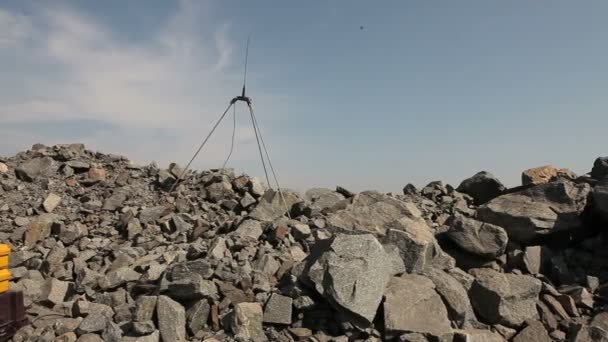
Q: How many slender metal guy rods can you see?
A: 3